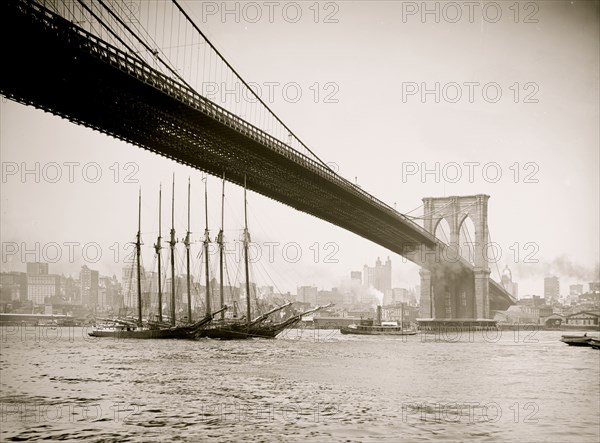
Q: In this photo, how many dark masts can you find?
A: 7